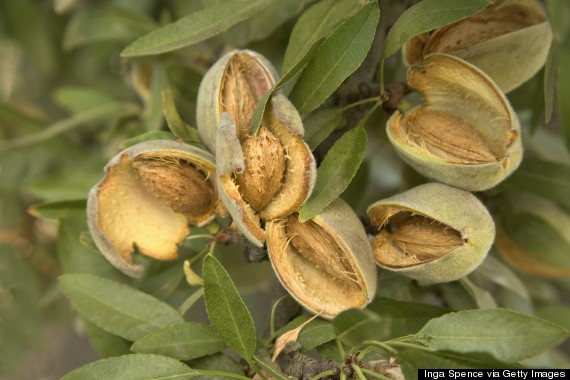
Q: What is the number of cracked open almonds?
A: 7